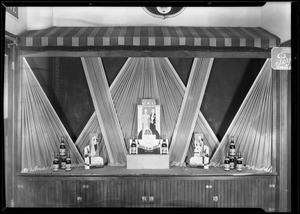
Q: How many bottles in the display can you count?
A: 10